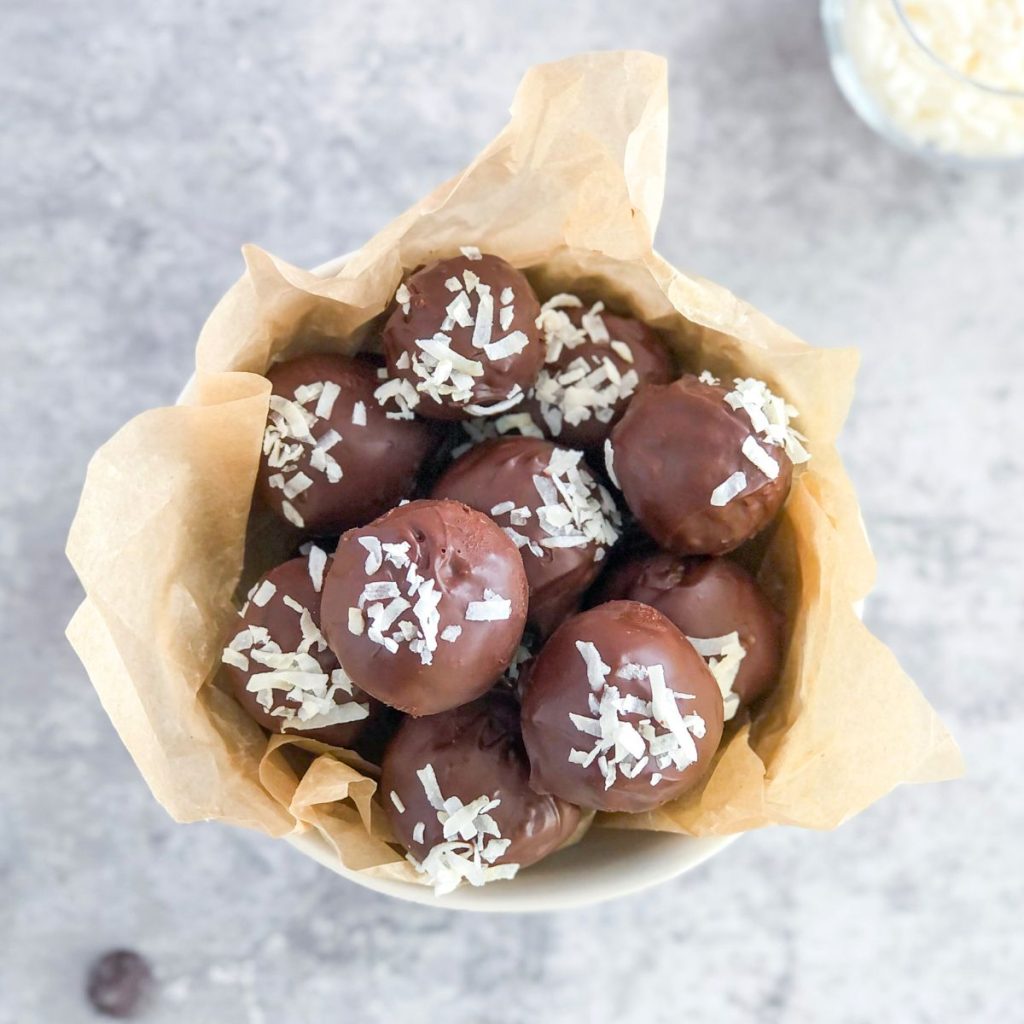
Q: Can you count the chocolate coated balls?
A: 10